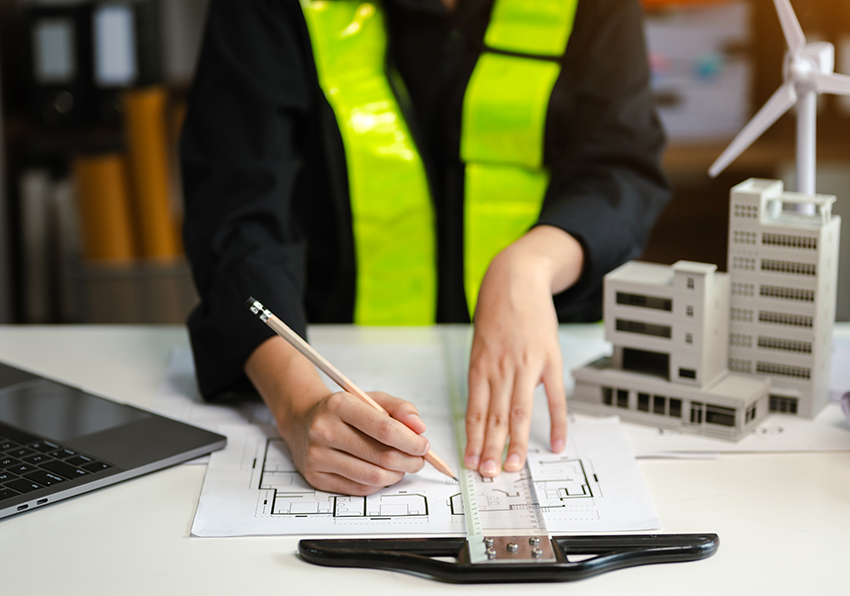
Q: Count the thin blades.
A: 3